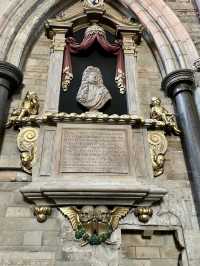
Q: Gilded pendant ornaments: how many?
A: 2